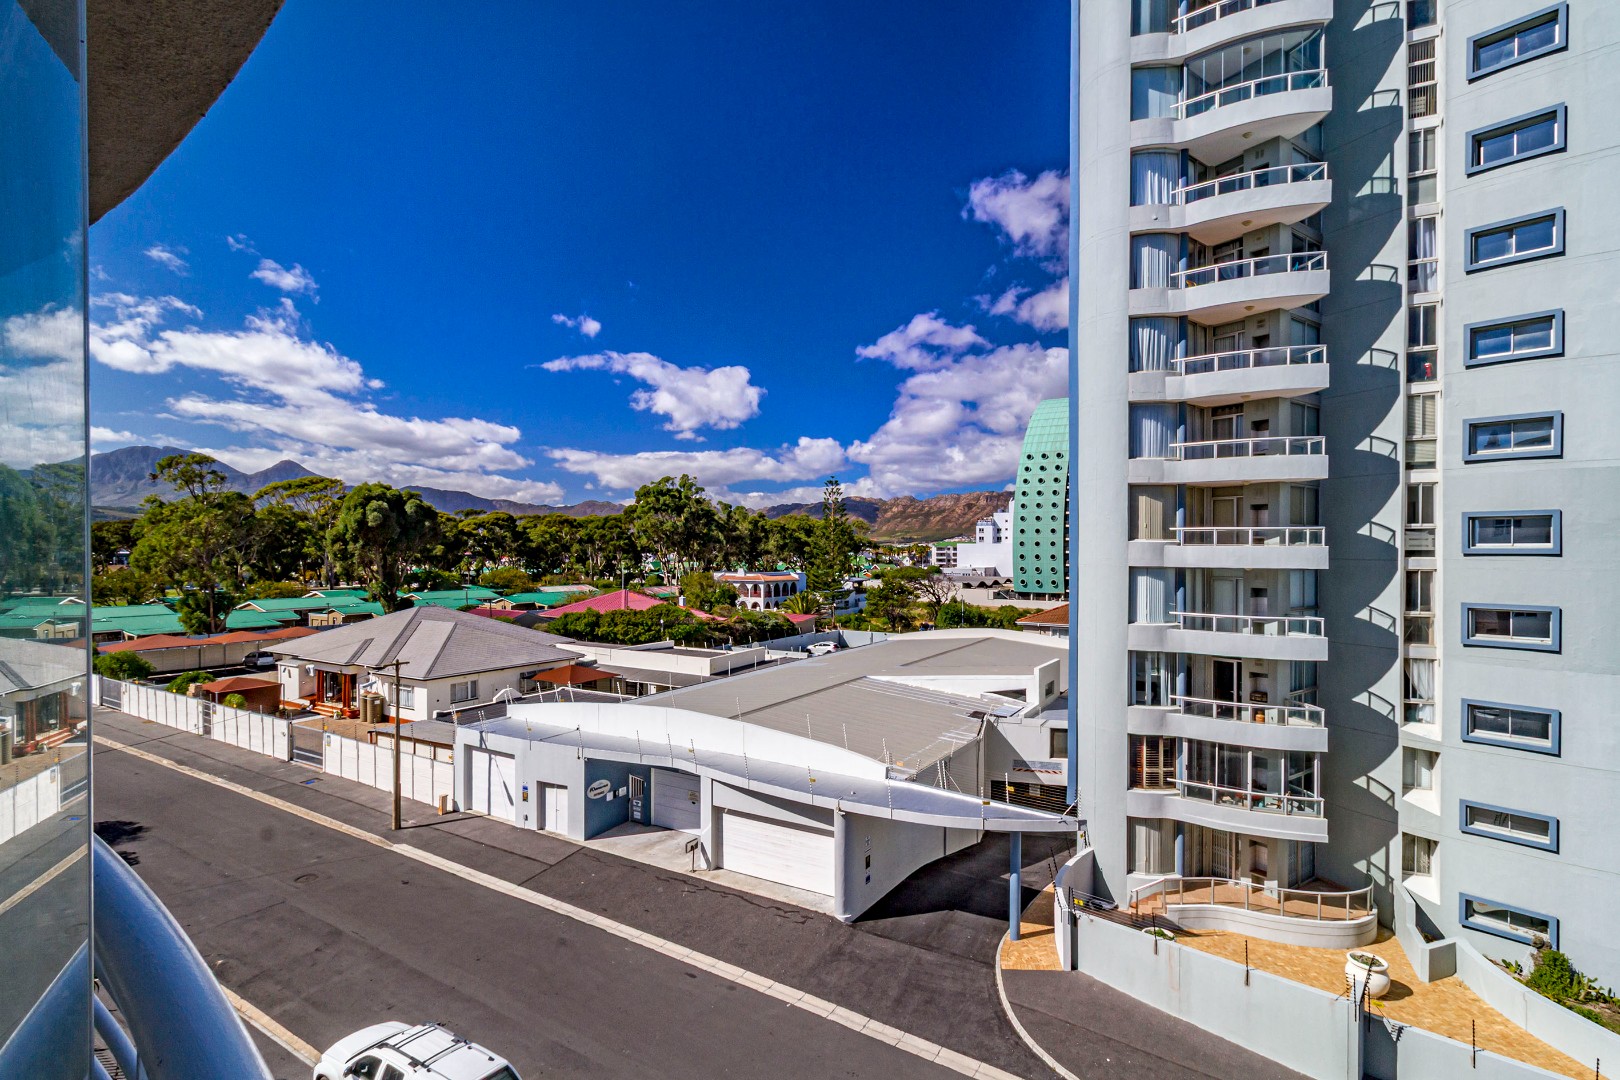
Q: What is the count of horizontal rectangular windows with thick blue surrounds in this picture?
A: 10